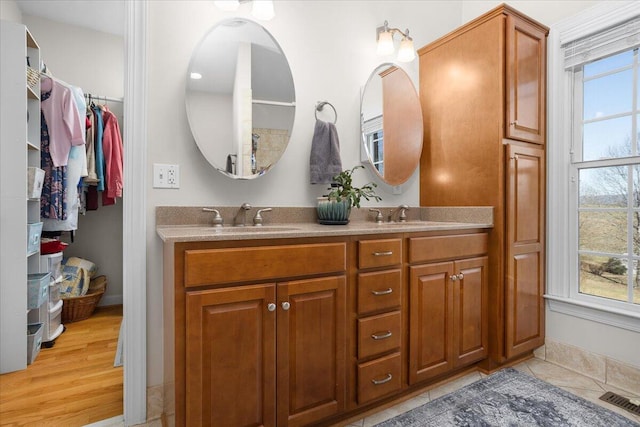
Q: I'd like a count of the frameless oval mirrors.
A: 2